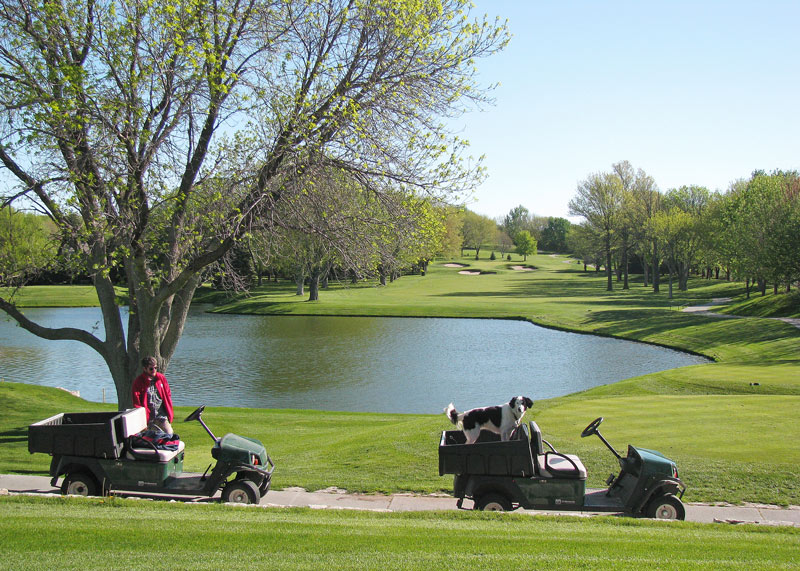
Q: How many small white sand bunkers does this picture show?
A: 3